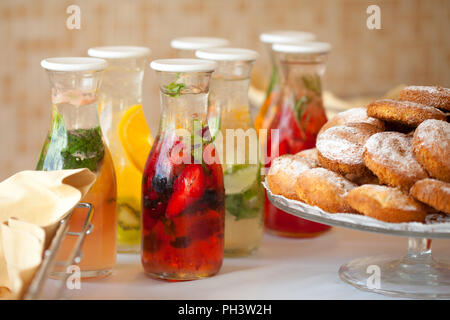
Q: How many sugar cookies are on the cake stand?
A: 11